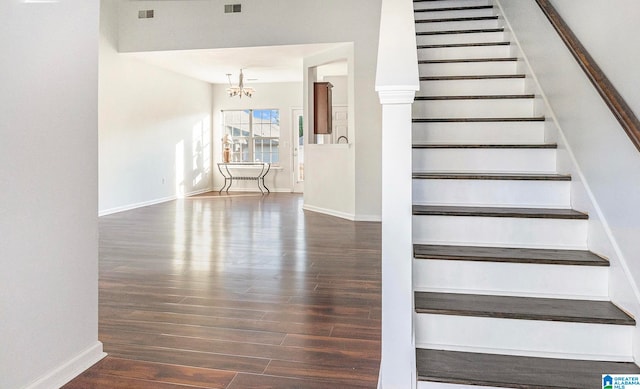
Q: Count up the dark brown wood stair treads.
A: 15